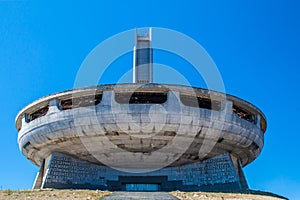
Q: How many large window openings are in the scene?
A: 5